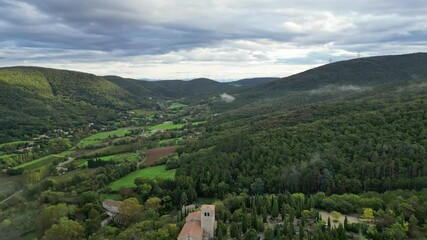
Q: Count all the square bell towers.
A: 1